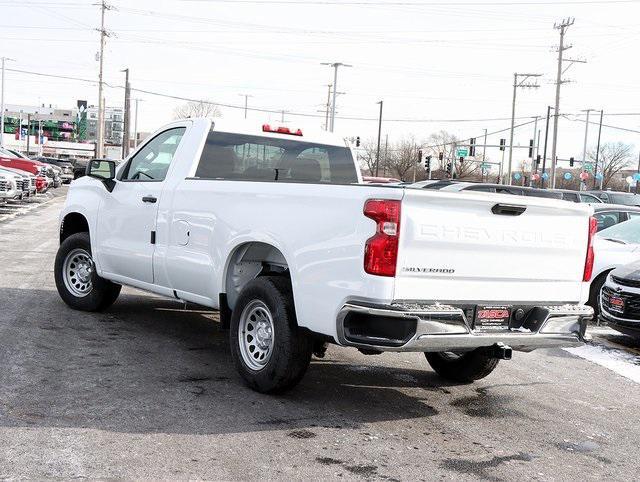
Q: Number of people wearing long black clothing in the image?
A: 0